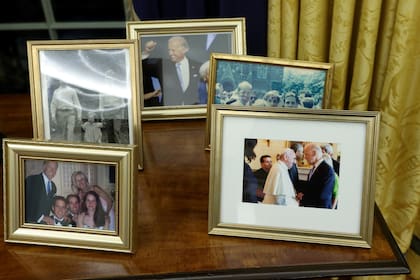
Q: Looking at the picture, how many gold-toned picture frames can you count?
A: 5